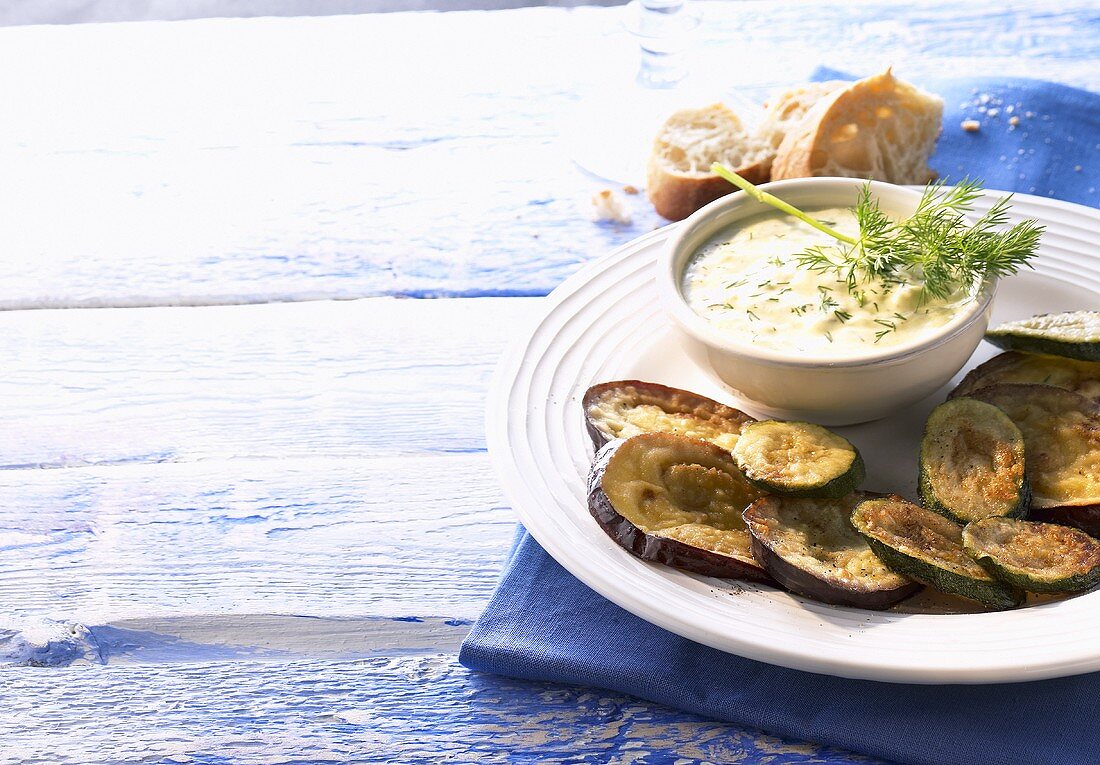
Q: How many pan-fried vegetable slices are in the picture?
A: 10